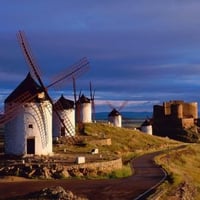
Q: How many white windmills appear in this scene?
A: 5